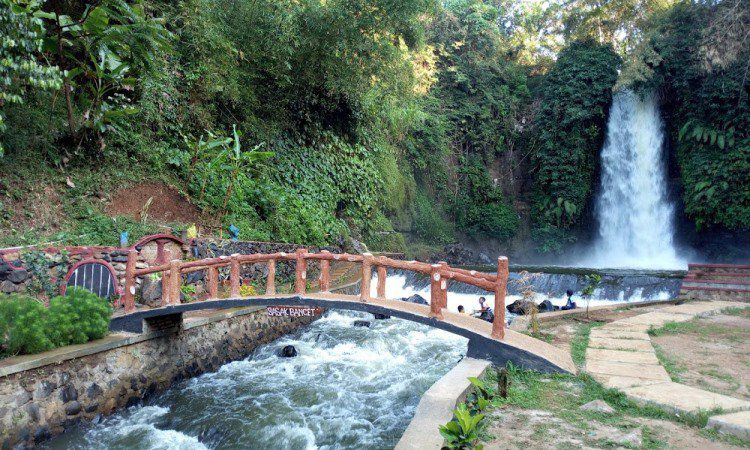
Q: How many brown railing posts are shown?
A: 13